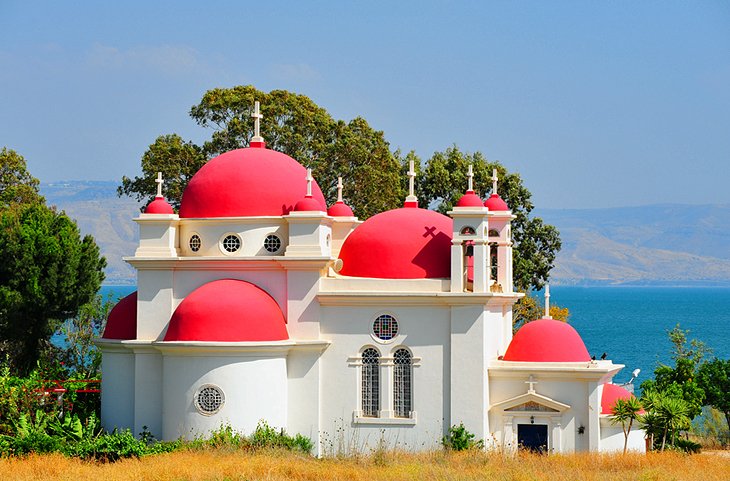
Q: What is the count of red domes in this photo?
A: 11